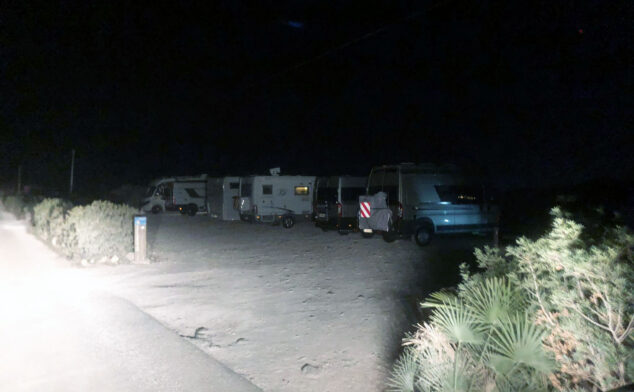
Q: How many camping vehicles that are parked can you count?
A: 5